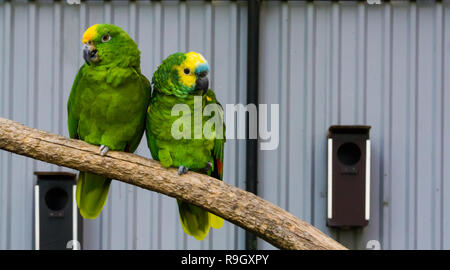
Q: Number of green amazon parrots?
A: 2